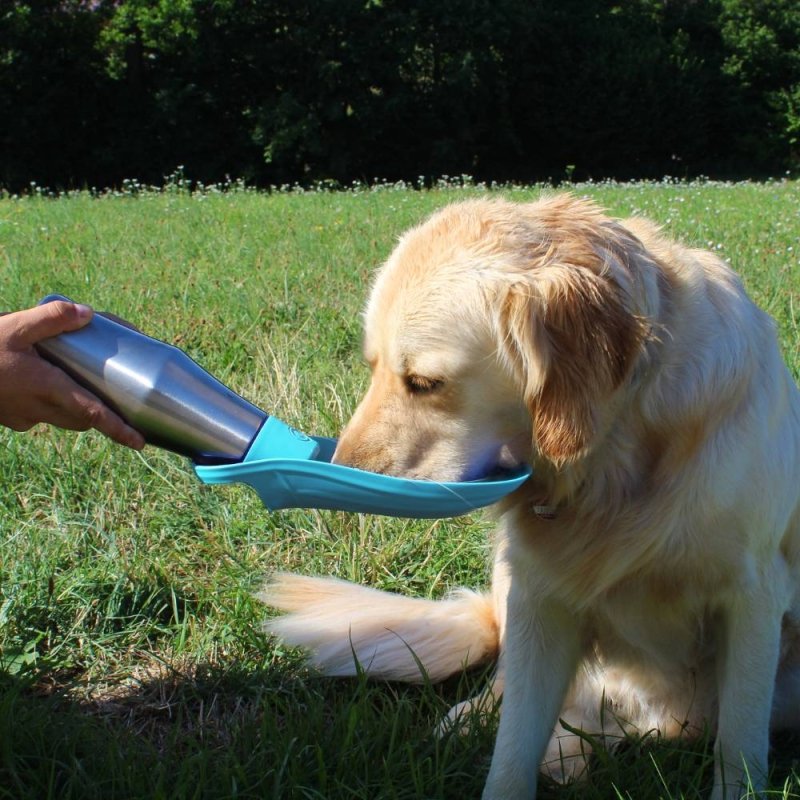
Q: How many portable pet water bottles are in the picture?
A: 1